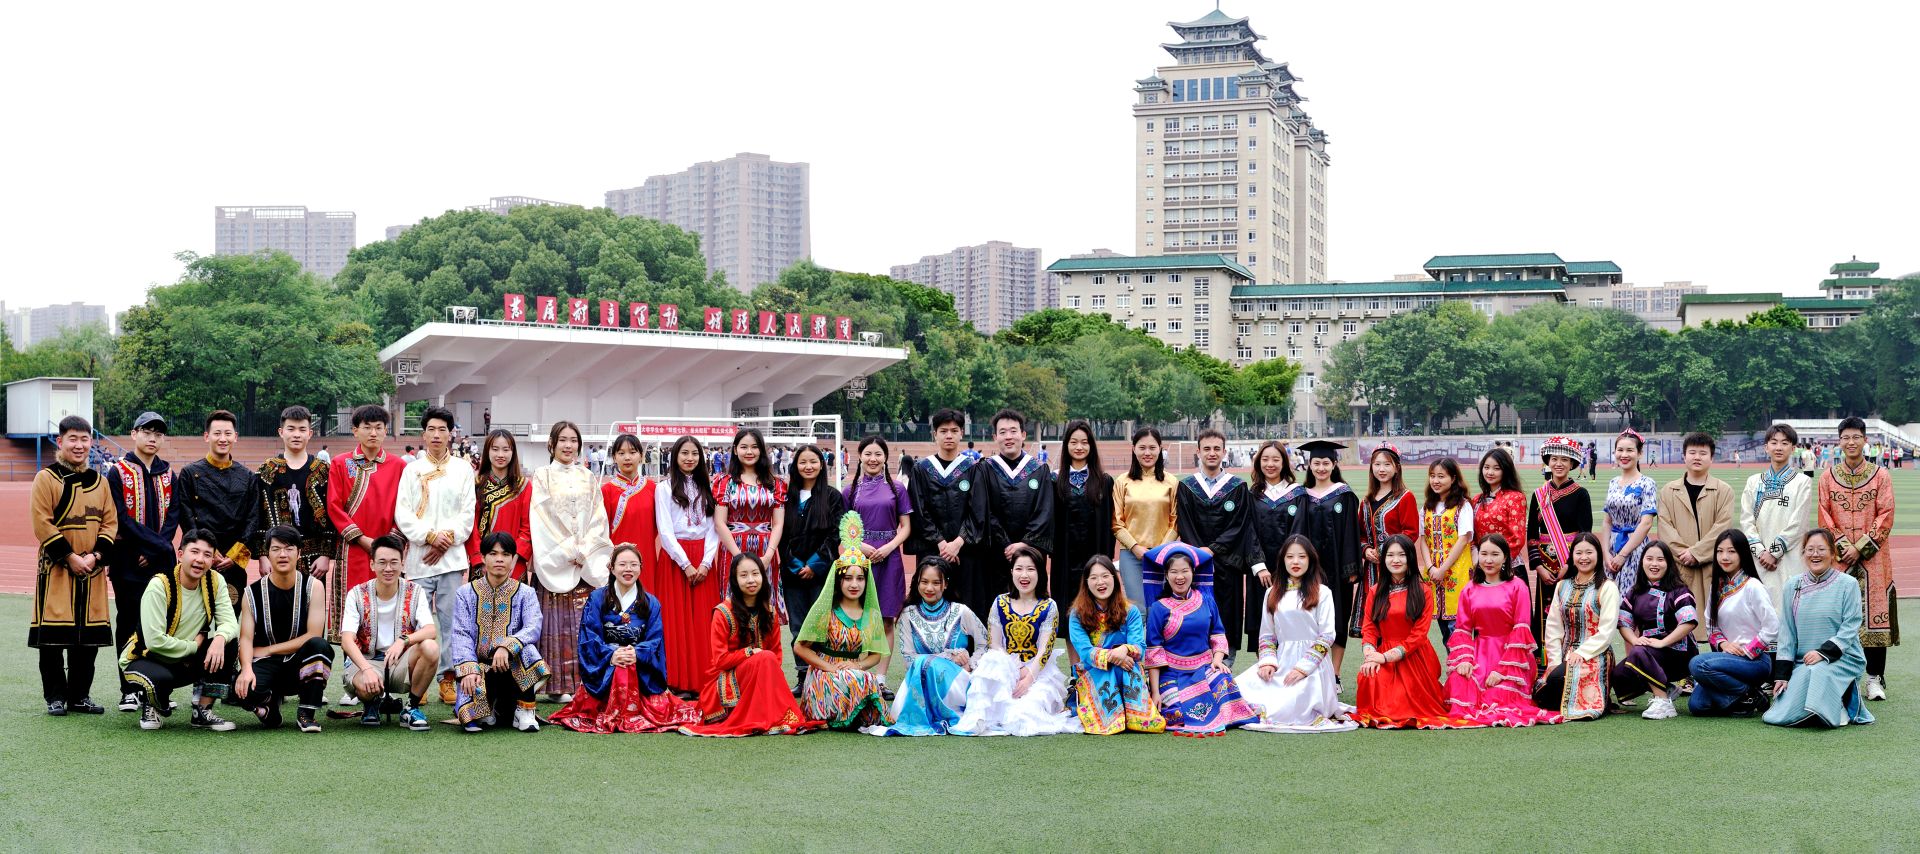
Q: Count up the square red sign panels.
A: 12